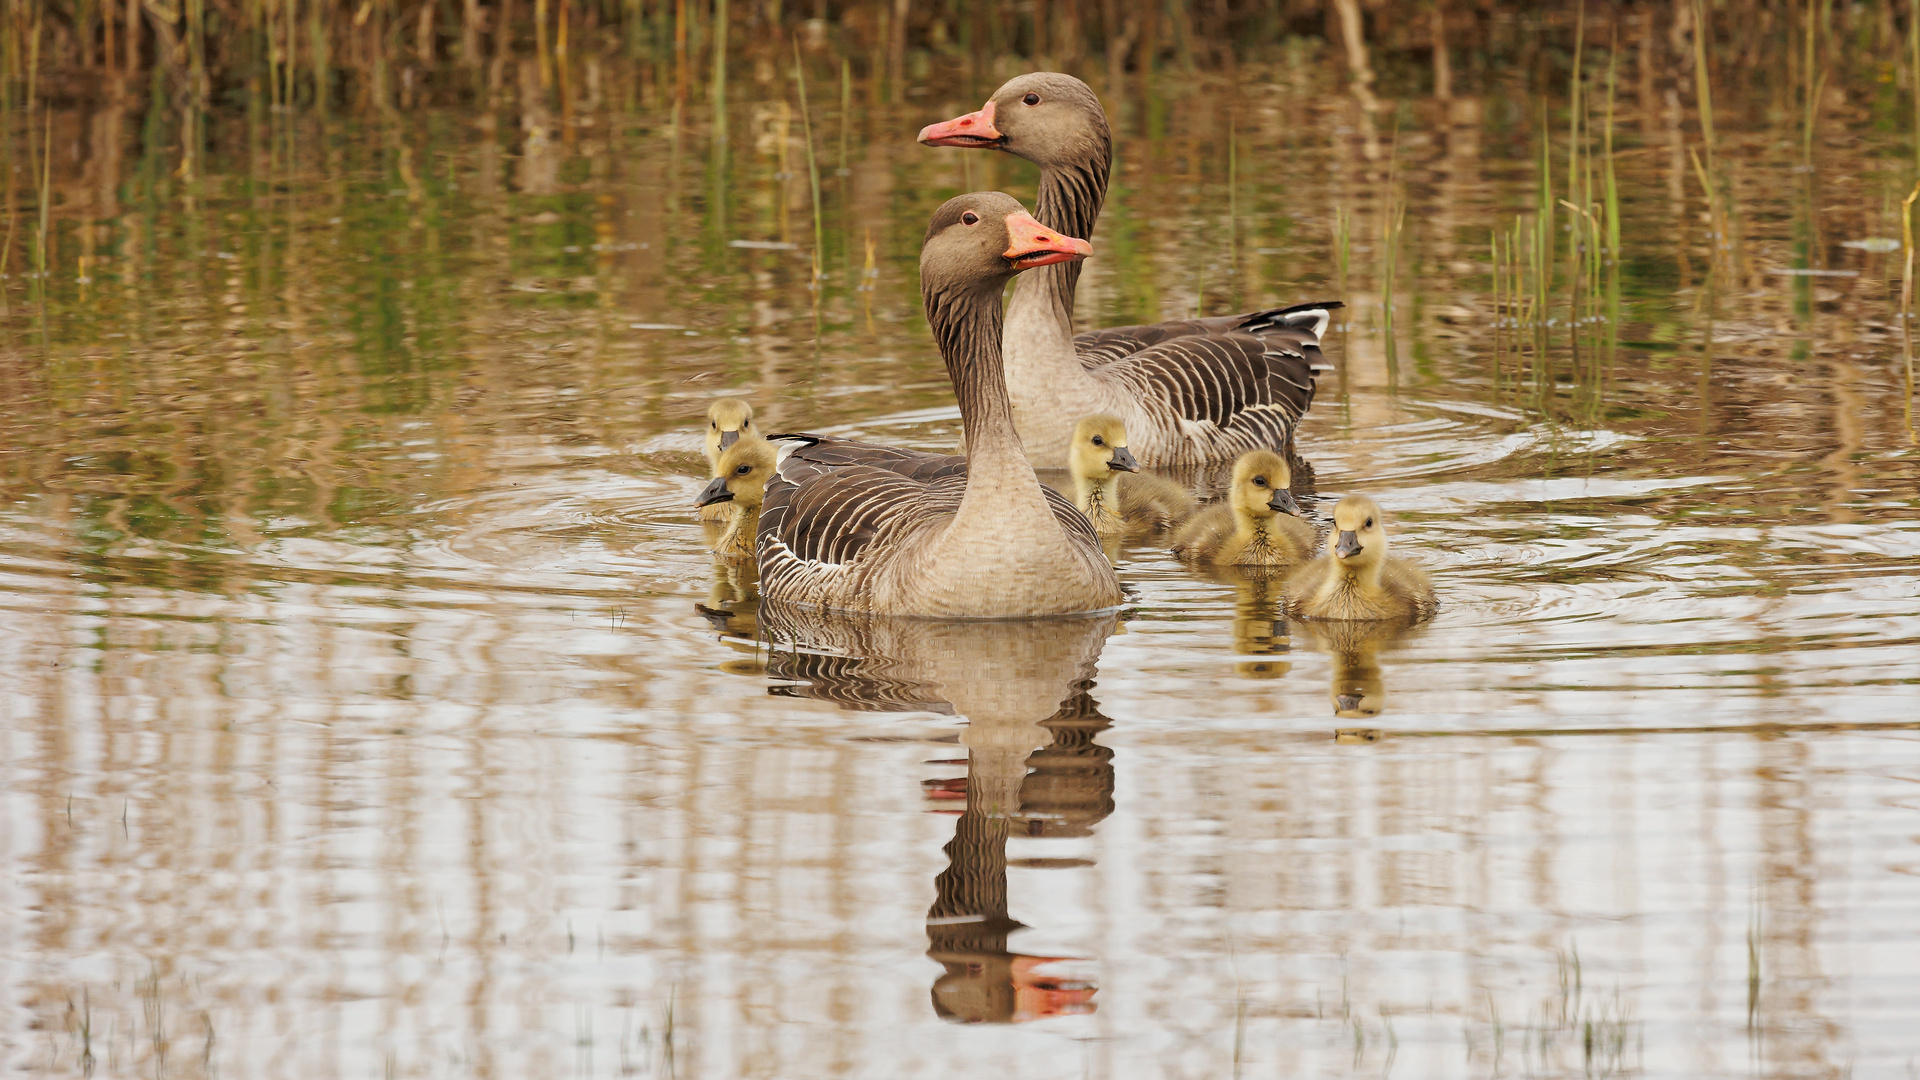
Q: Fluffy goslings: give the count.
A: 5